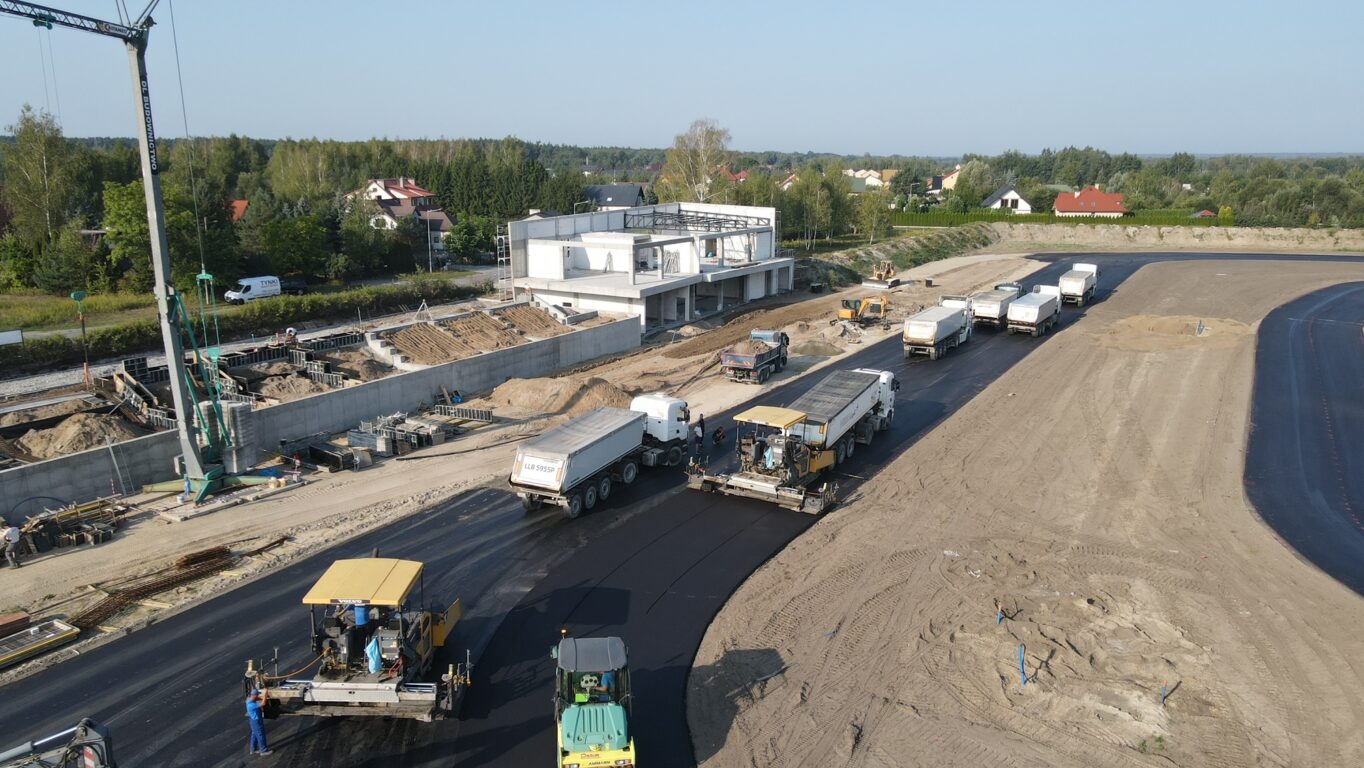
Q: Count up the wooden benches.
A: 0